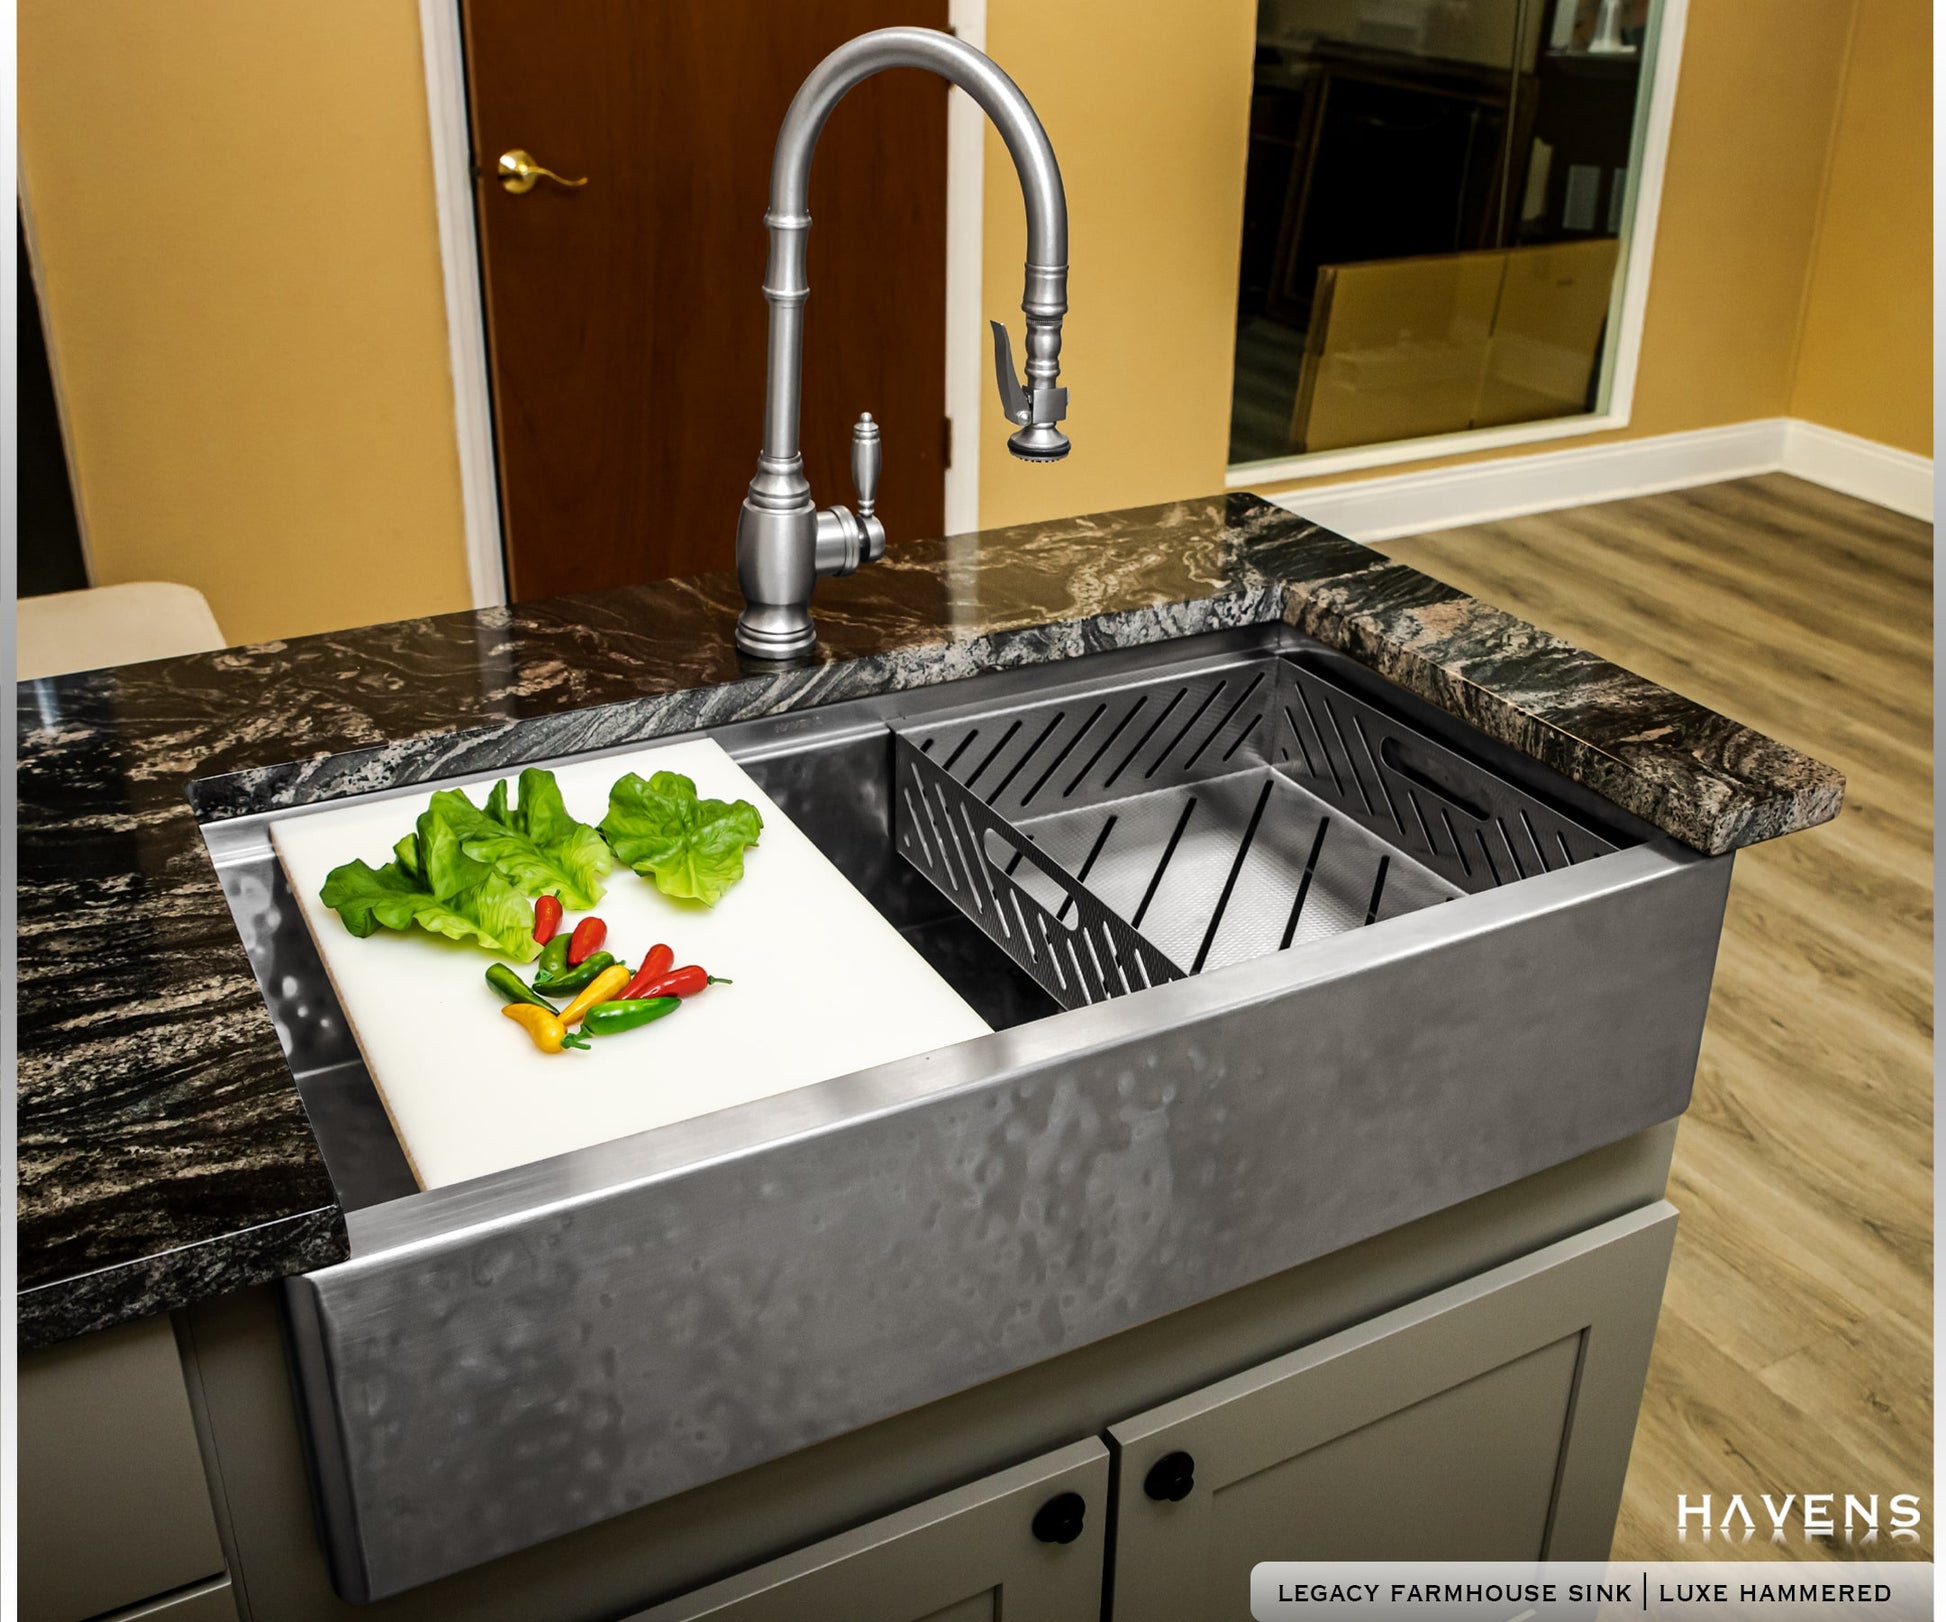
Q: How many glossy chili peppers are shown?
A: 10